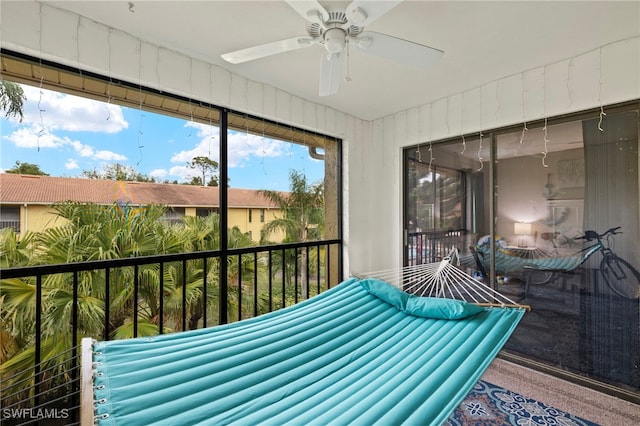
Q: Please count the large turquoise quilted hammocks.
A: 1